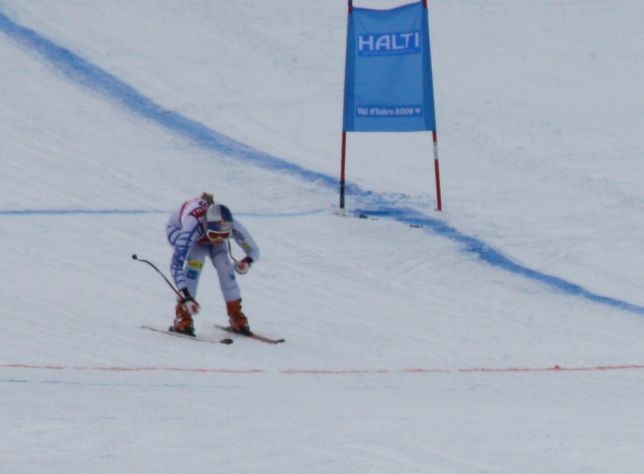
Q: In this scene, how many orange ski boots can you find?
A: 2